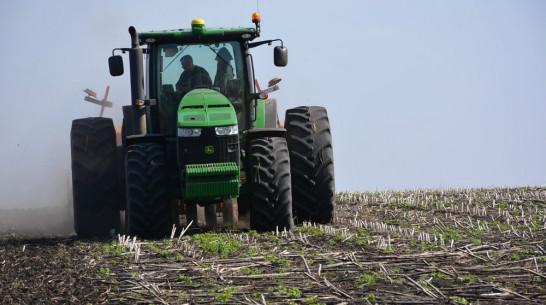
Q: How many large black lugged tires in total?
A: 4